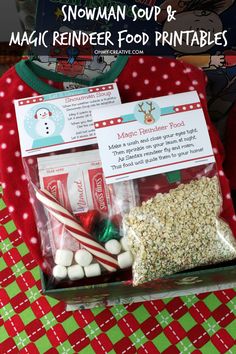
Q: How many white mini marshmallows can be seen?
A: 8